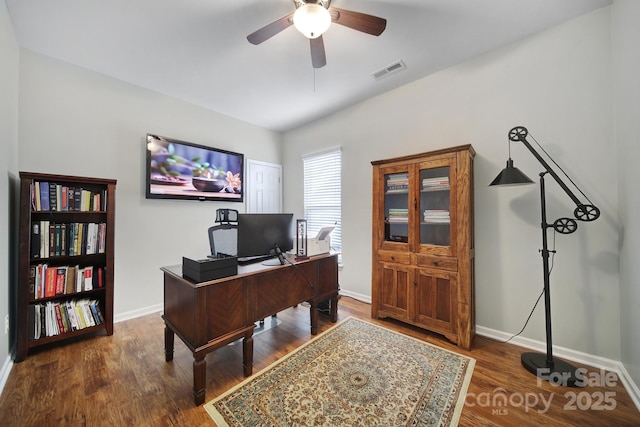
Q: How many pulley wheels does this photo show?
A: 3